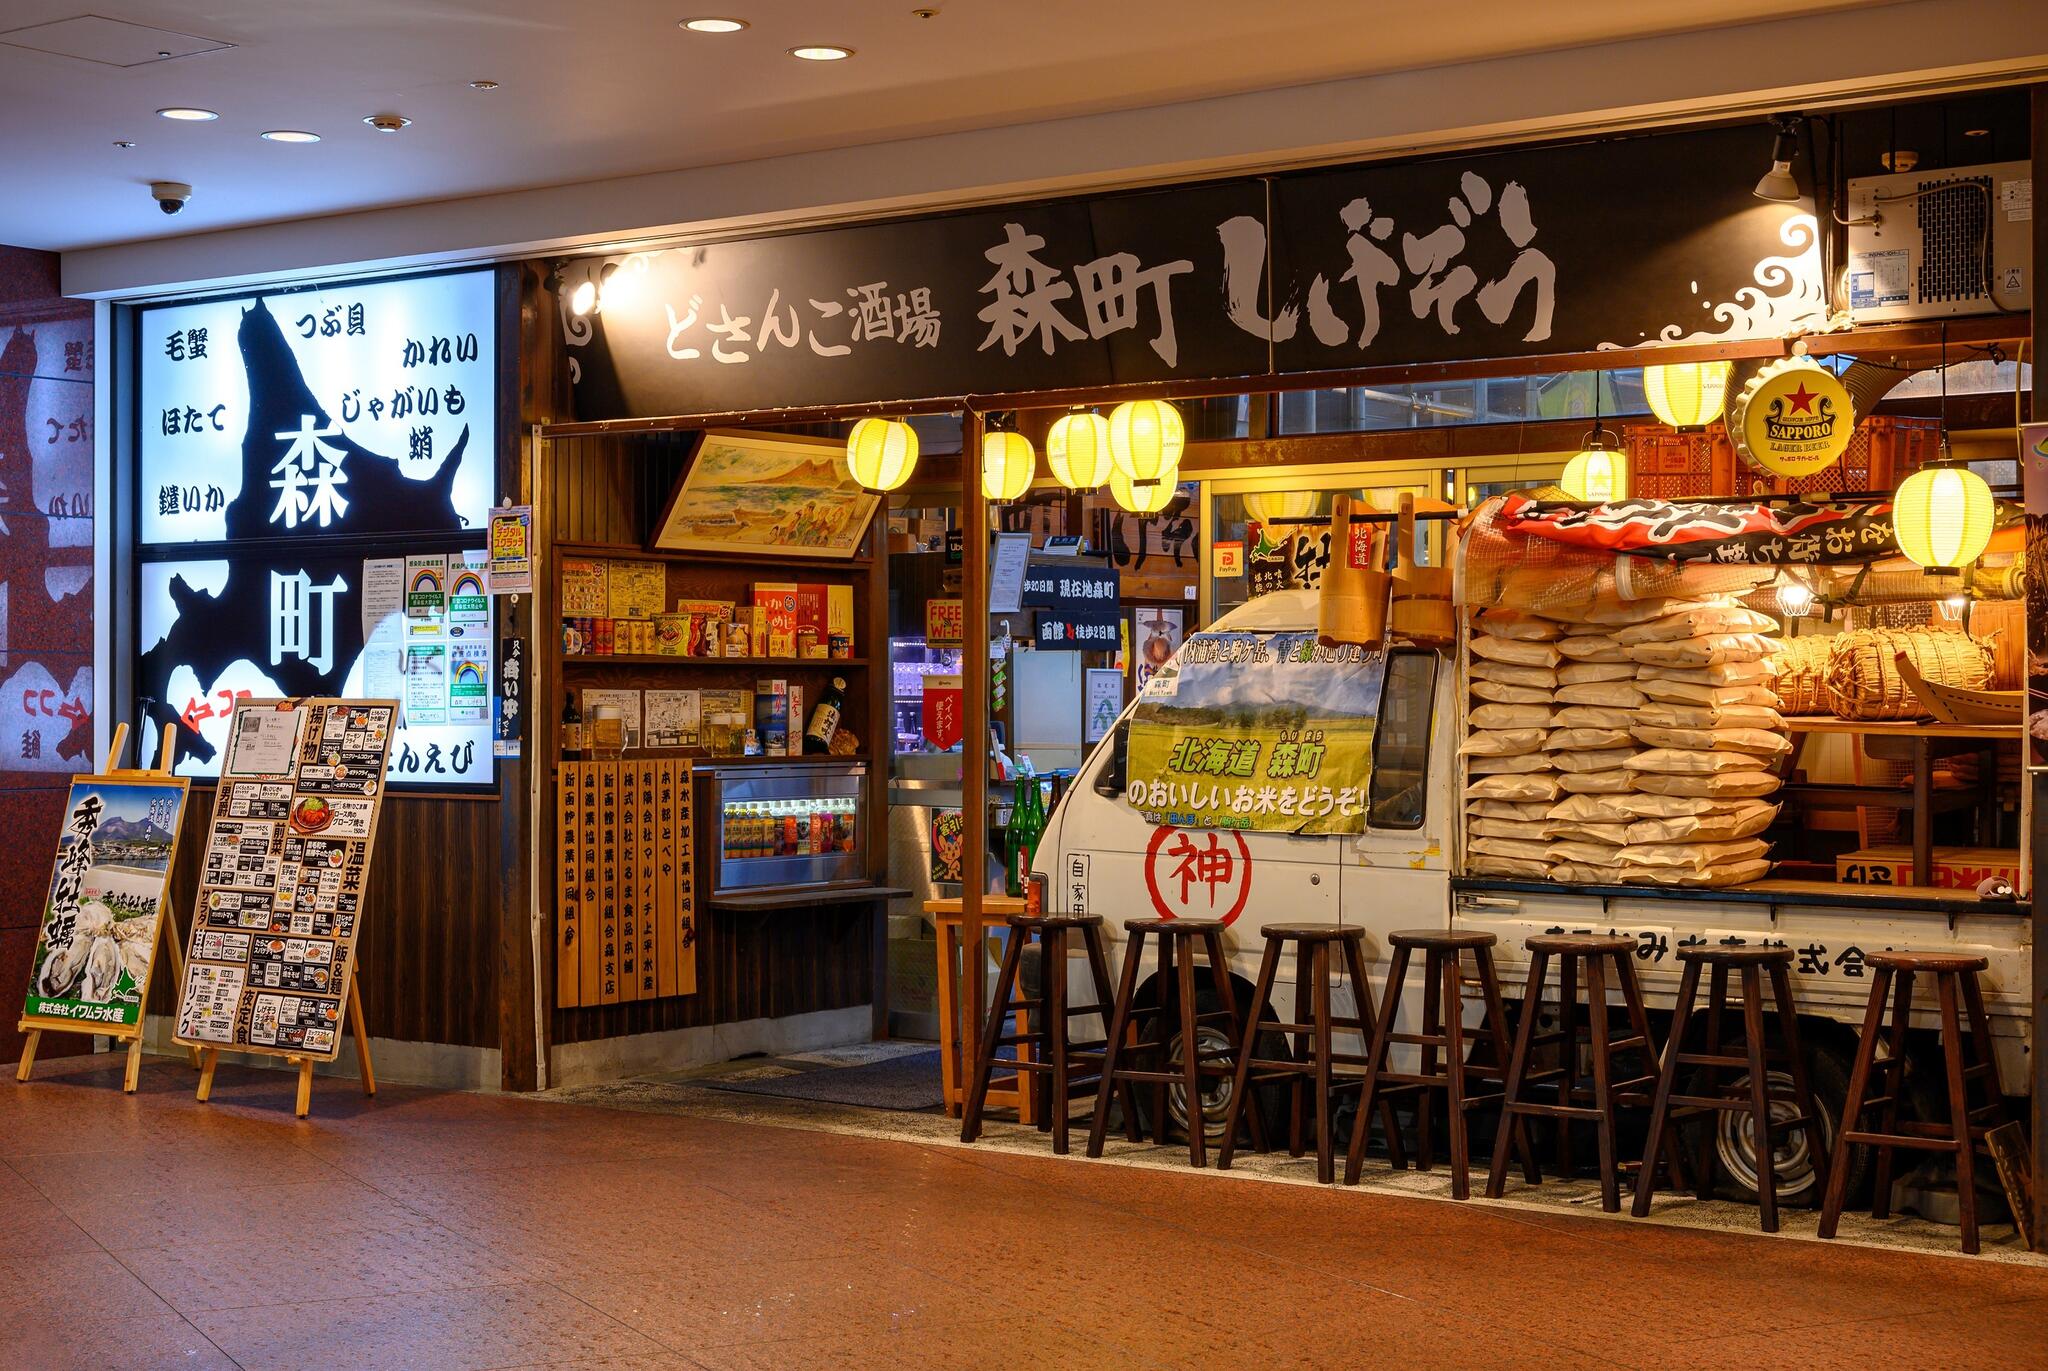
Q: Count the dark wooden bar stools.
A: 7